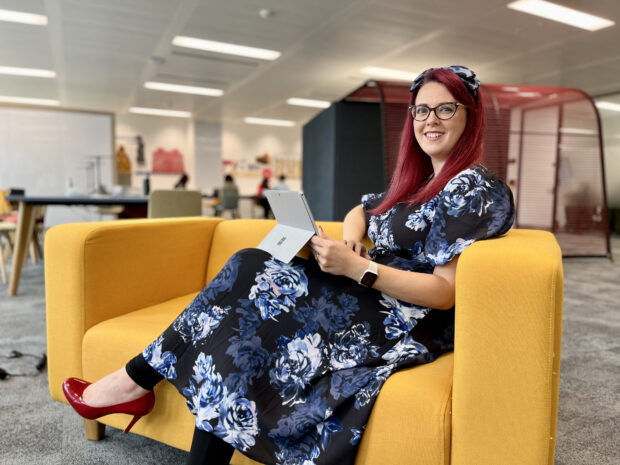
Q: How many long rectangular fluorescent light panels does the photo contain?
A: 11